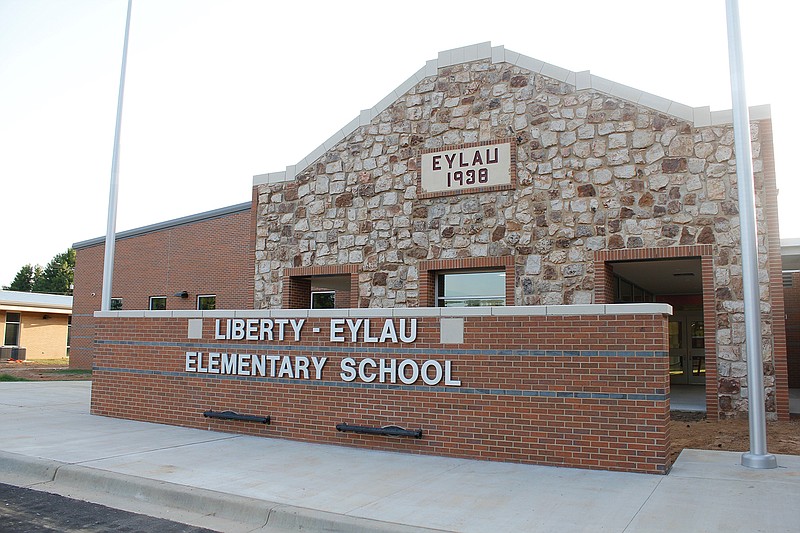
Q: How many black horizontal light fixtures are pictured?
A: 2